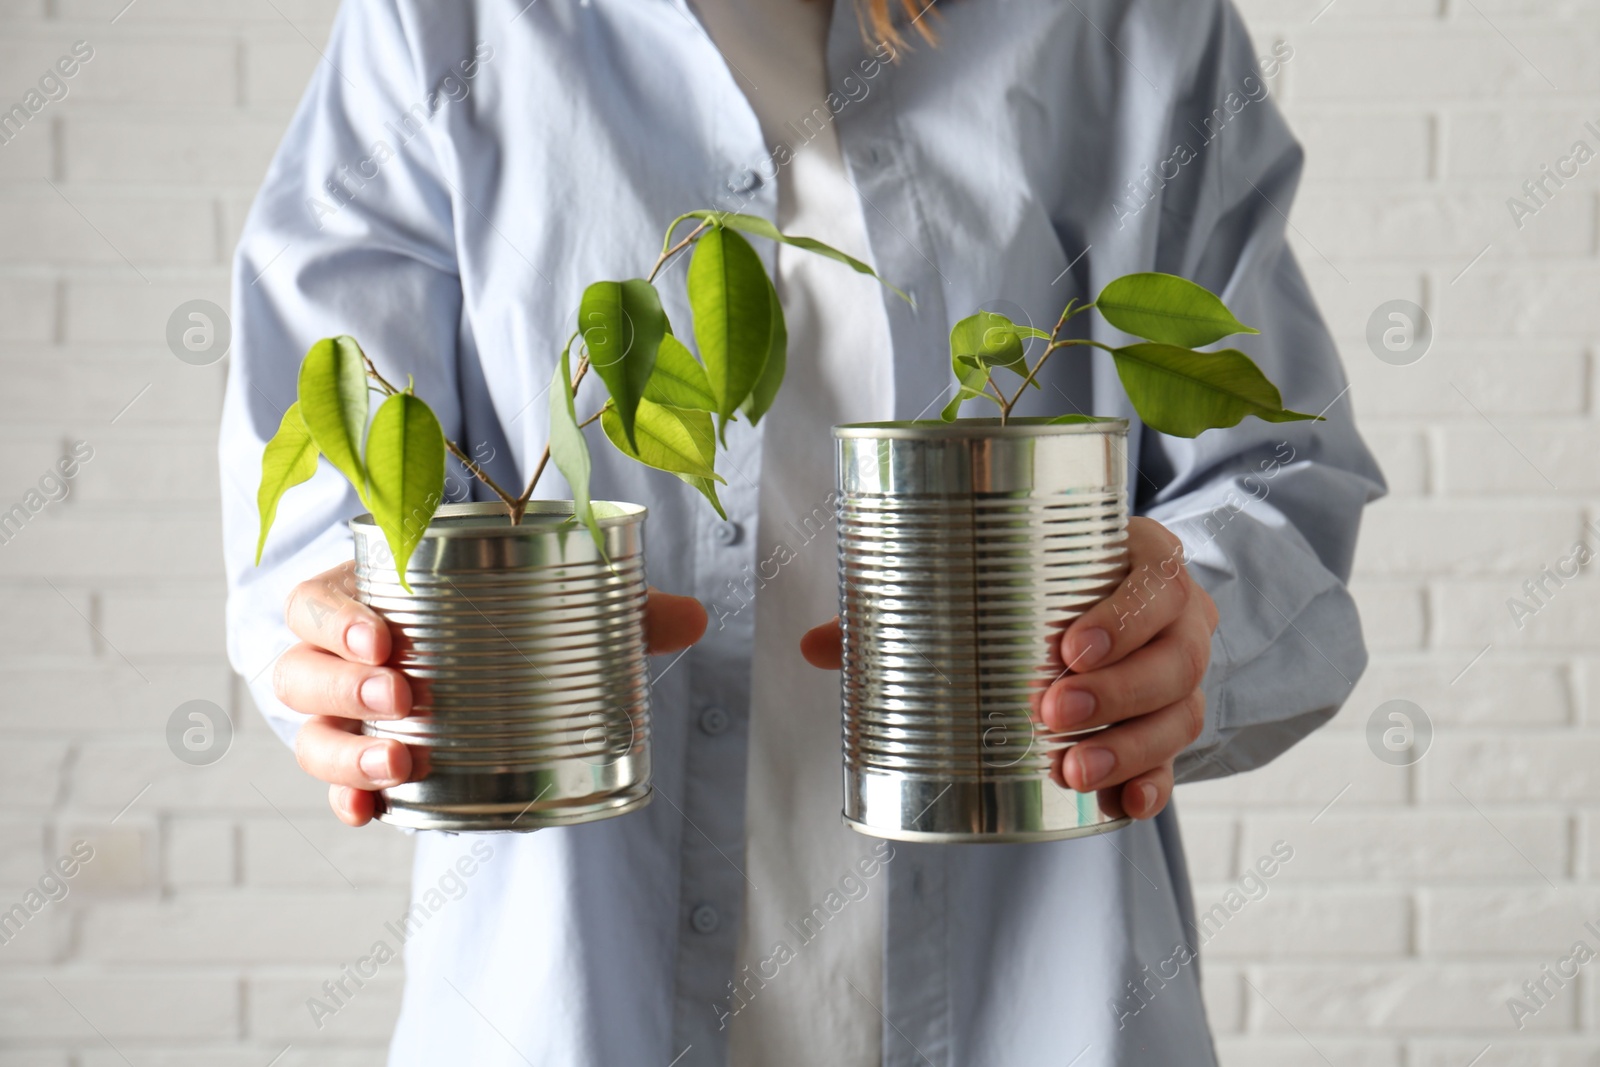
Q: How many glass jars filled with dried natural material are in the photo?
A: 0